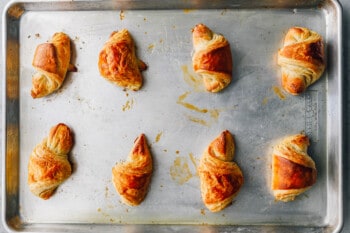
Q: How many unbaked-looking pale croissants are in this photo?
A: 0